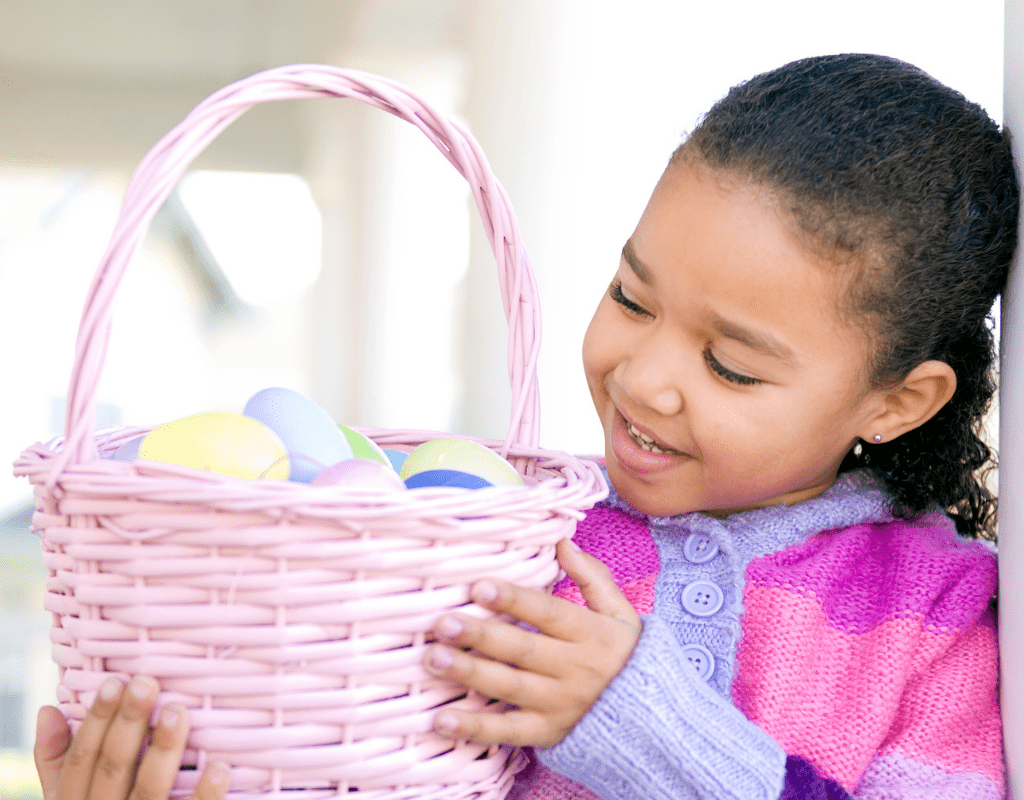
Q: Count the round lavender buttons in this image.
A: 3